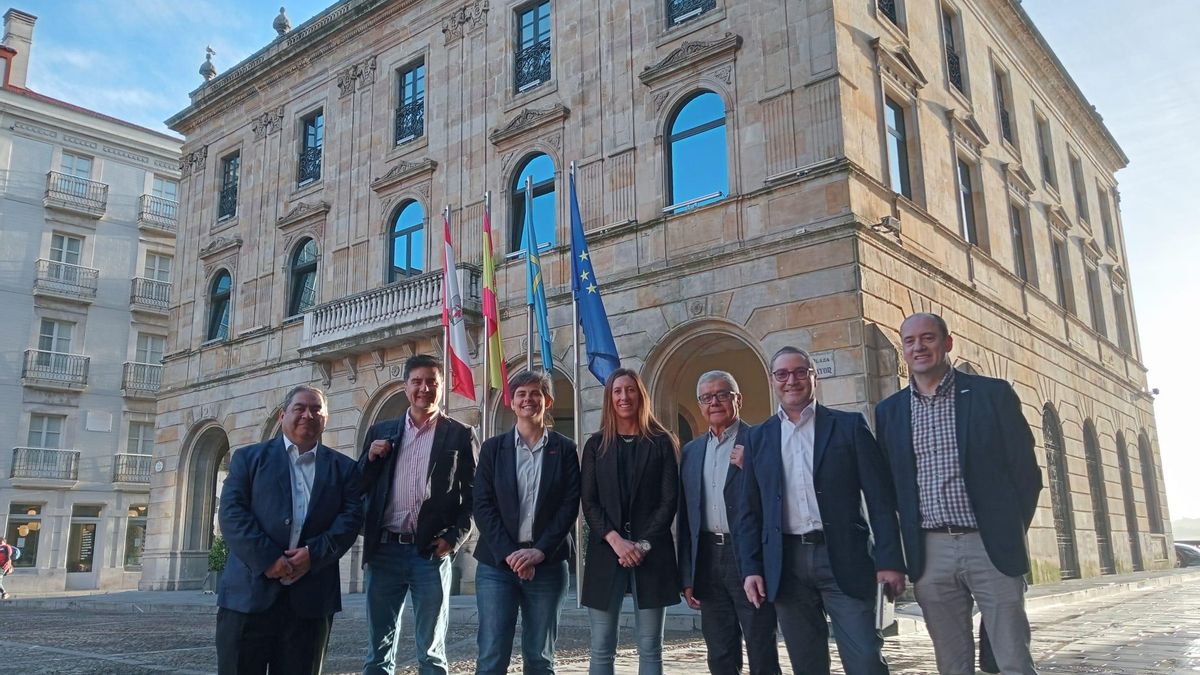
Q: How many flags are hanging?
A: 4